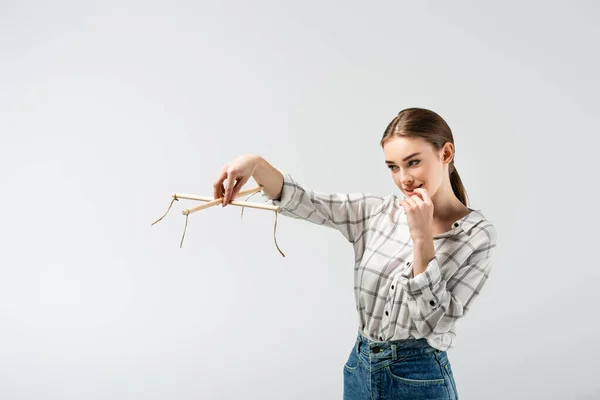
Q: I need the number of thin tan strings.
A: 4